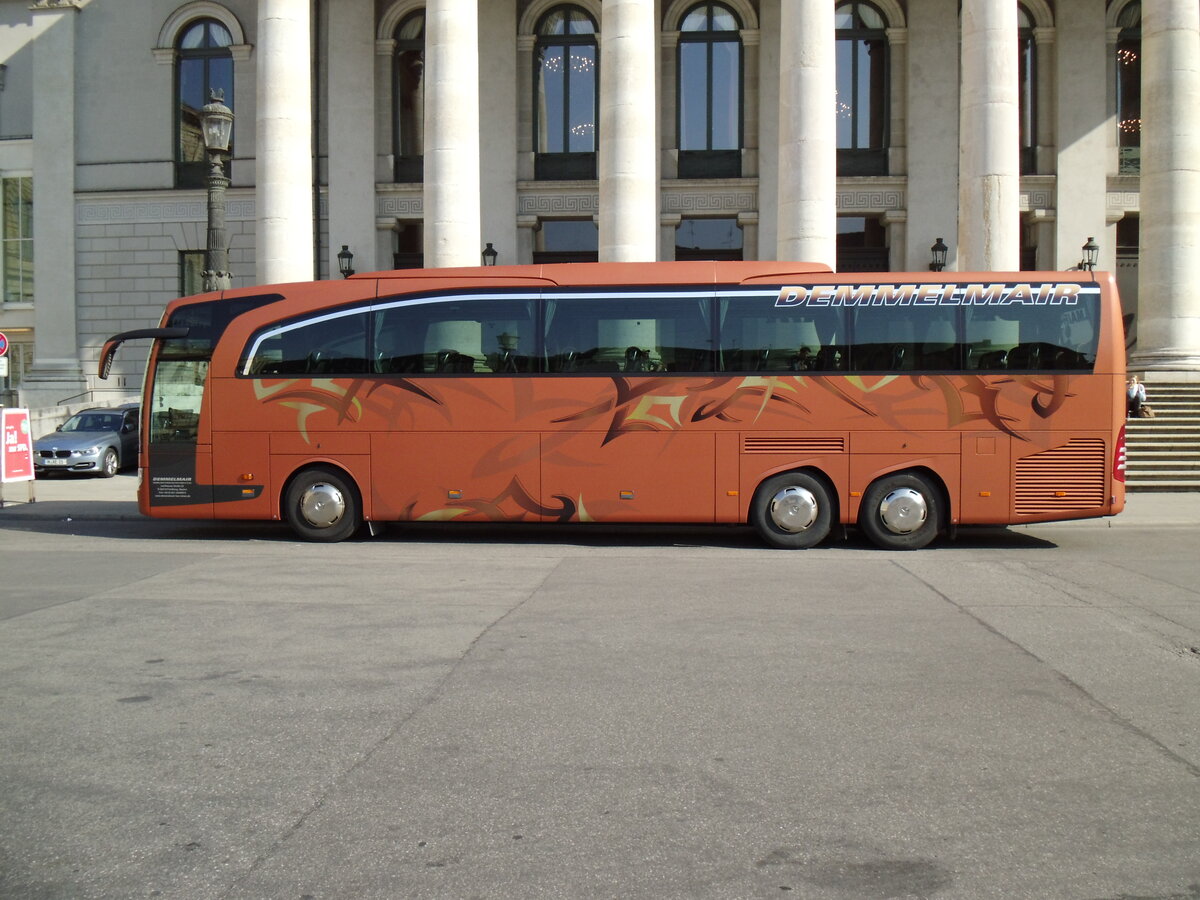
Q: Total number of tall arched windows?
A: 7